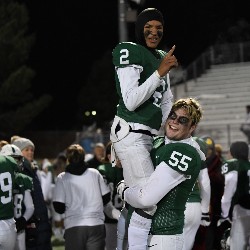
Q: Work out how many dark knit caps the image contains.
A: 2